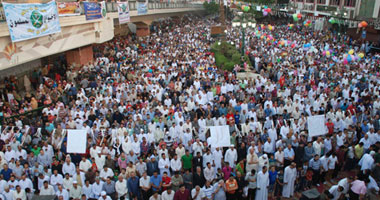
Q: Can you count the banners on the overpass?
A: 5